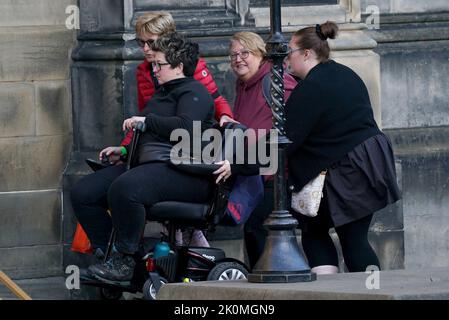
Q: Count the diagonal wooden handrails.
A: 1